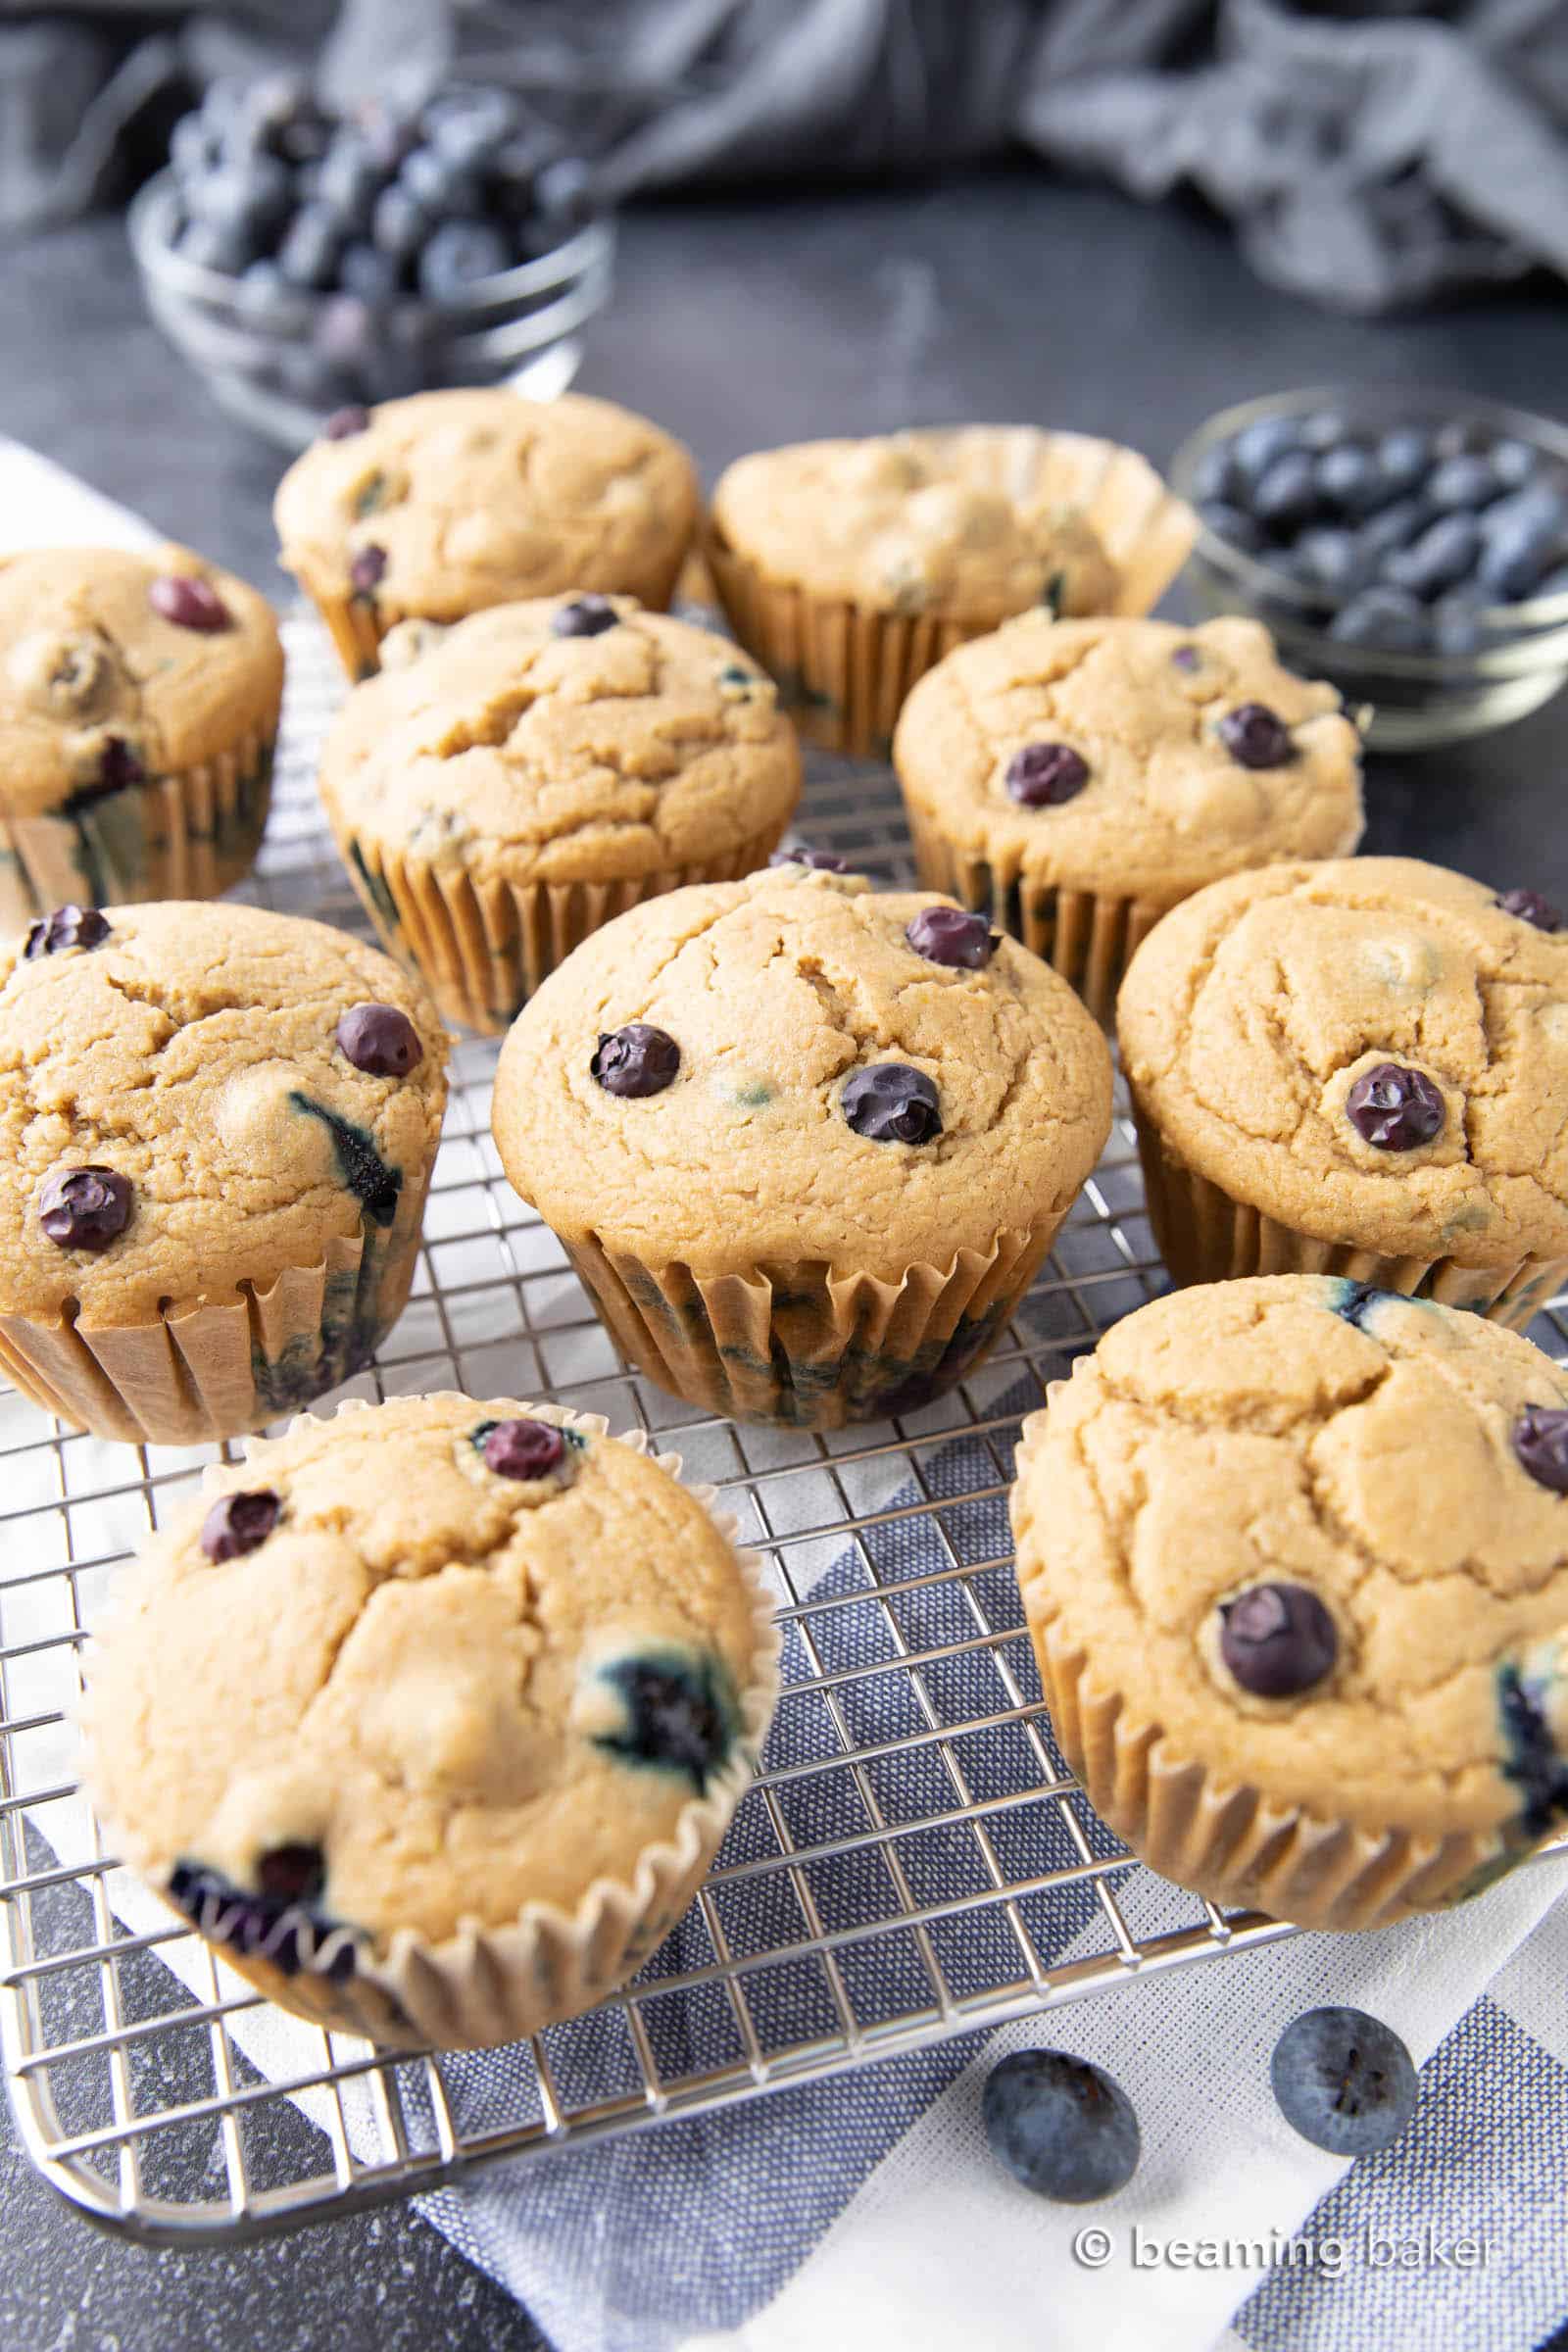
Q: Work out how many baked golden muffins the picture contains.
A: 10